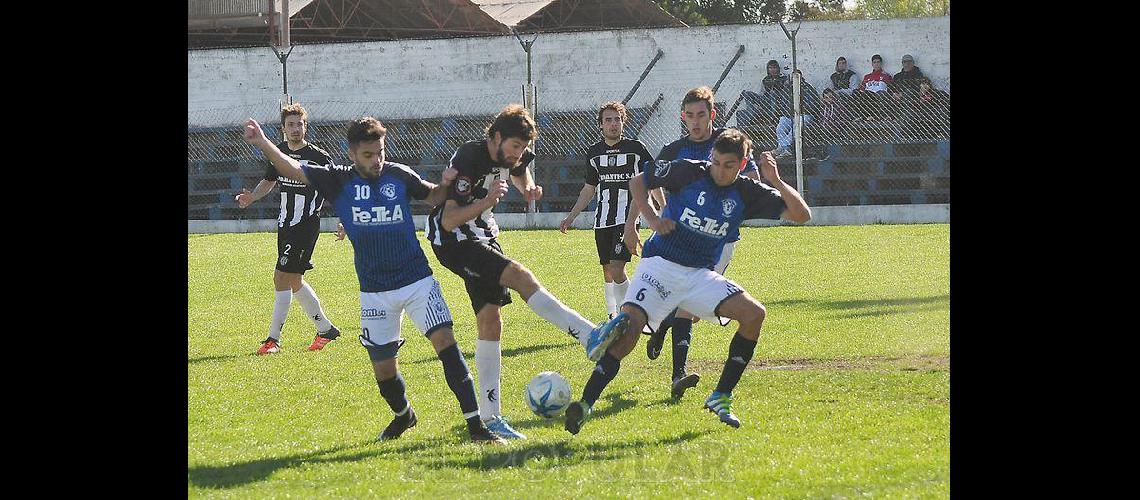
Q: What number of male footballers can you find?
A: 6